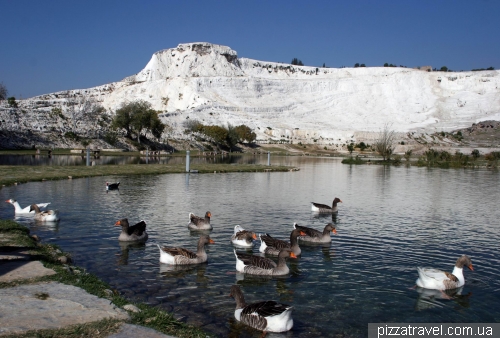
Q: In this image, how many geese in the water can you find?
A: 13